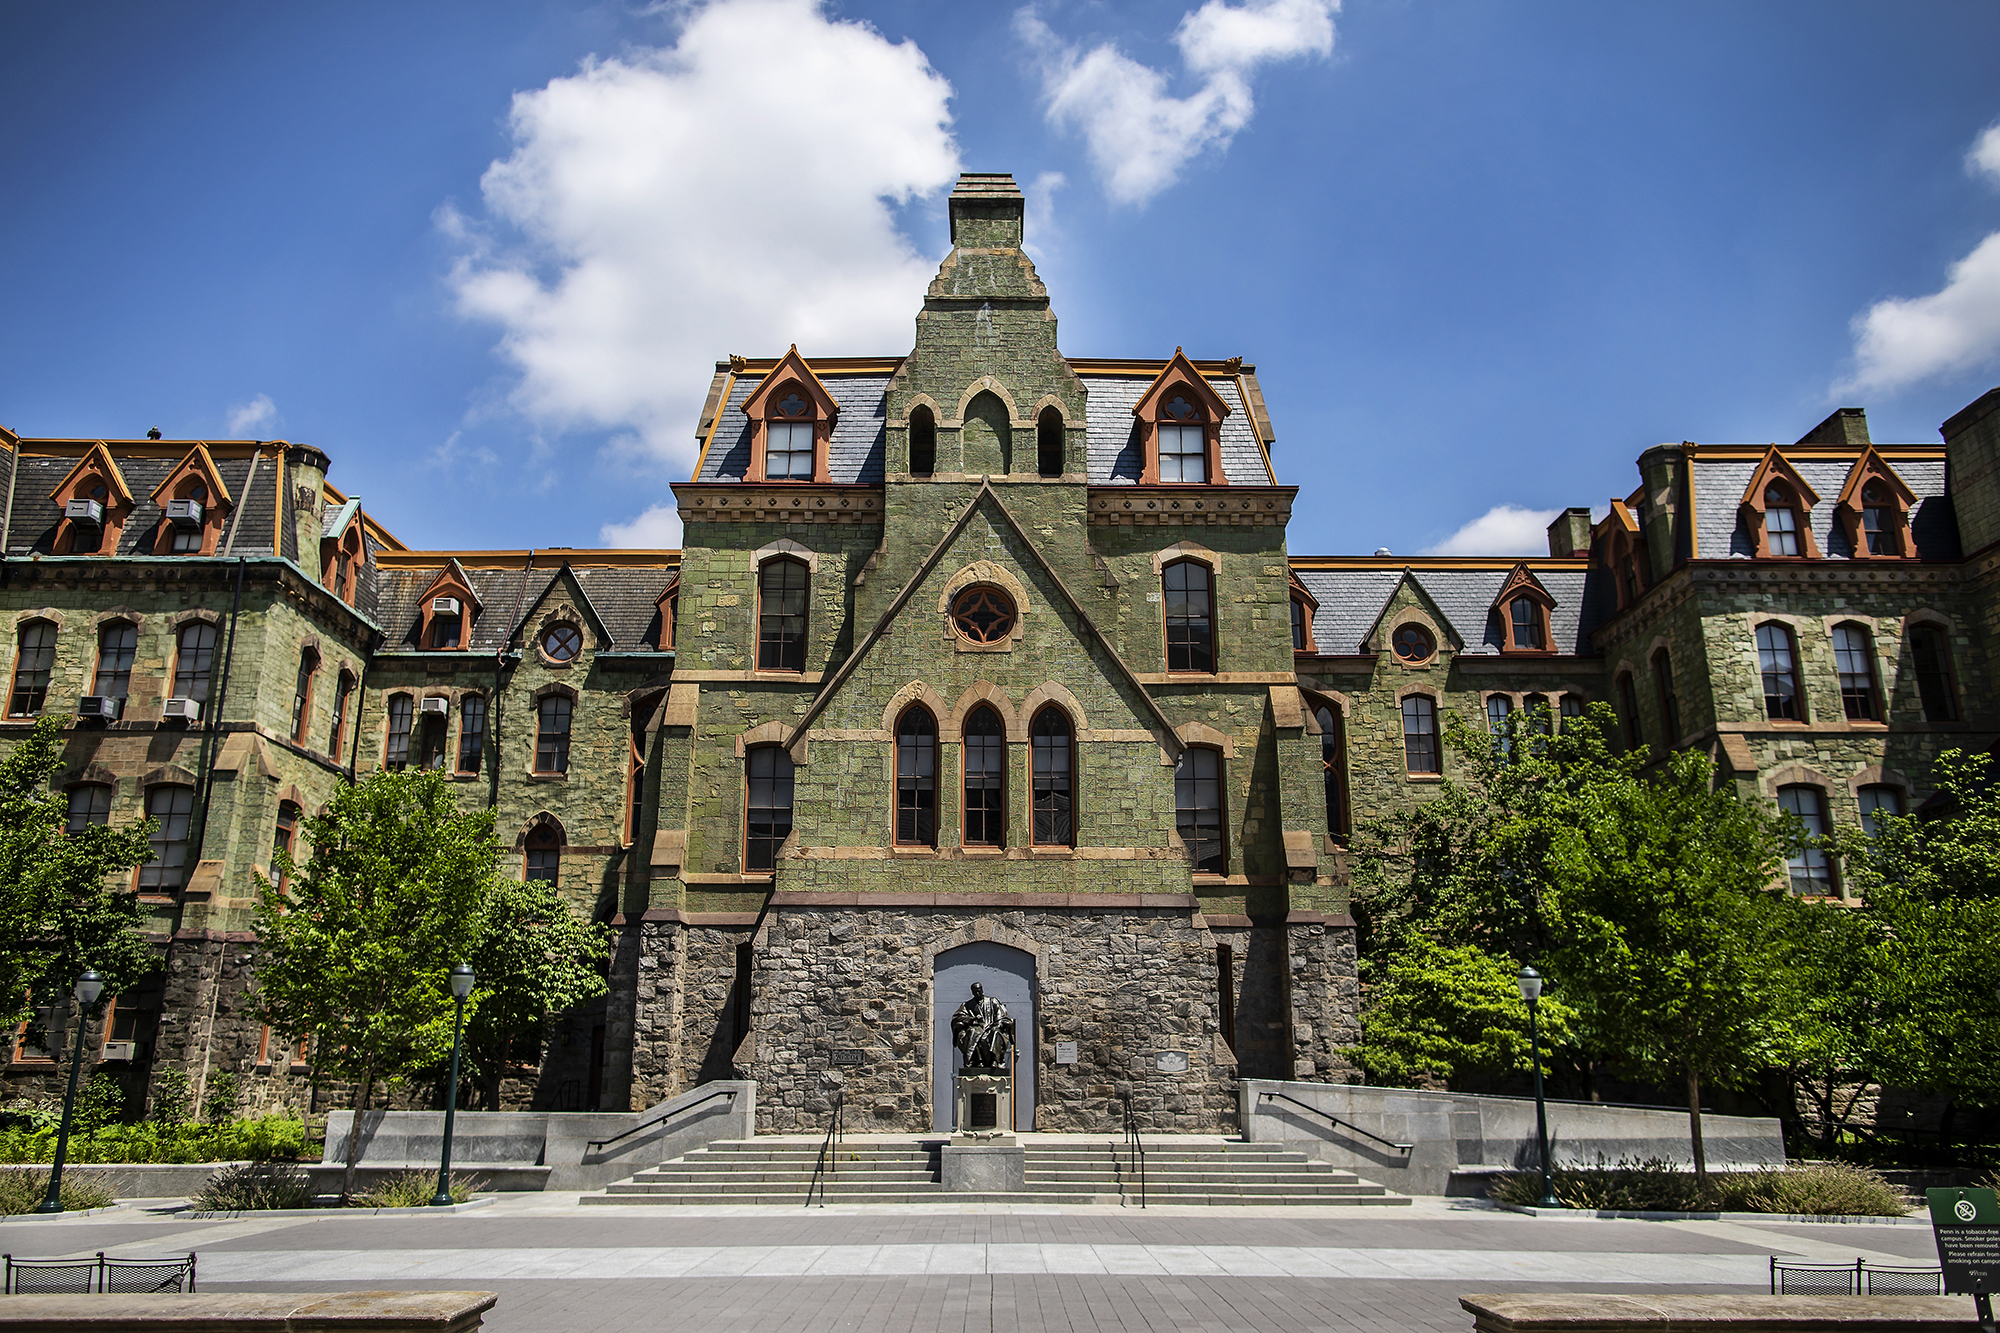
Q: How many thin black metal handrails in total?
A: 4